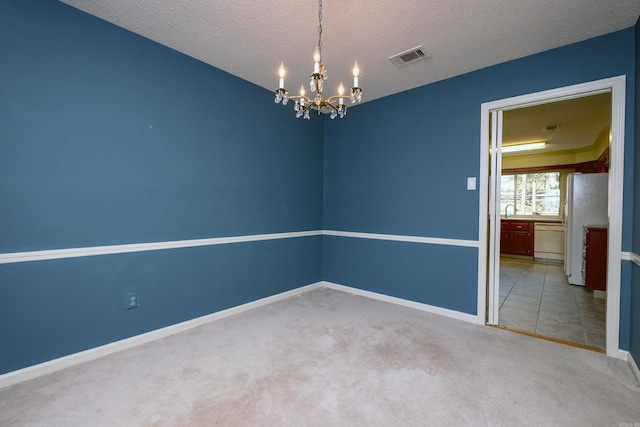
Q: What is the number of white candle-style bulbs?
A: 5